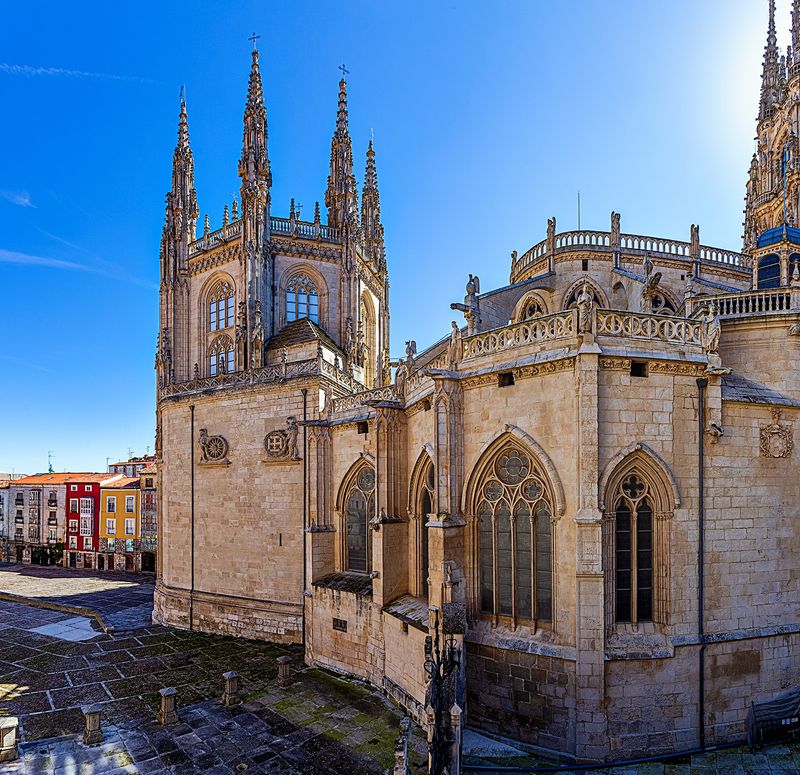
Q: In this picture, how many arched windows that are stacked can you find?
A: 2